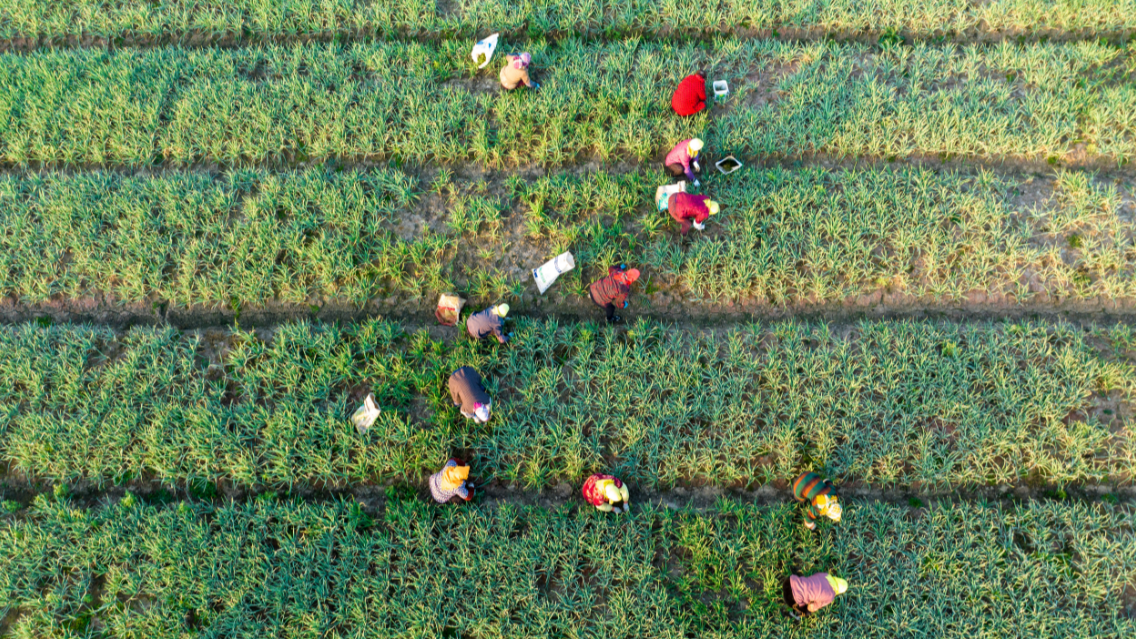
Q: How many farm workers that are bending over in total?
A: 11